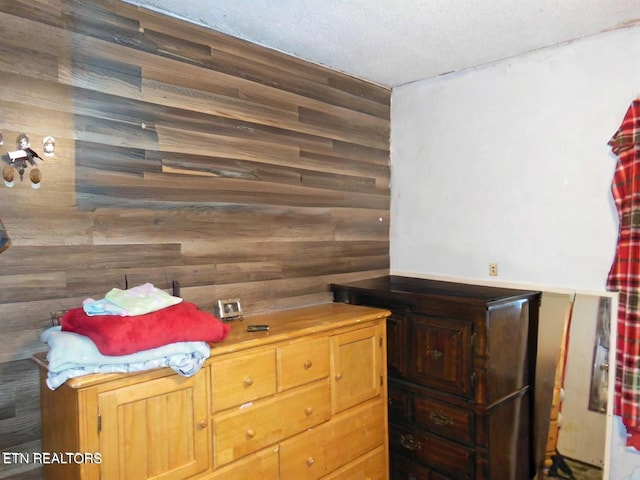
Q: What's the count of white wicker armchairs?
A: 0